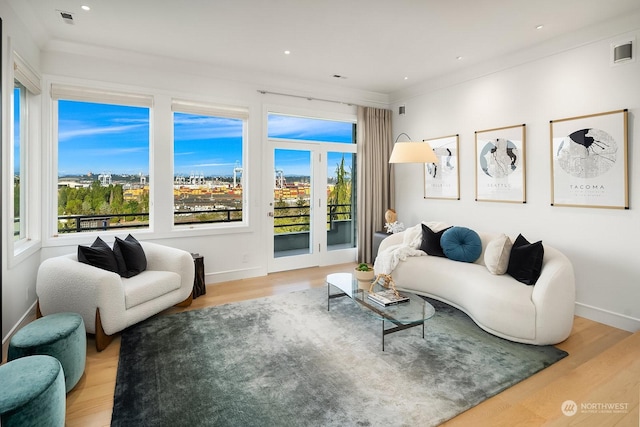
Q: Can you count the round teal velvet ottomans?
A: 2